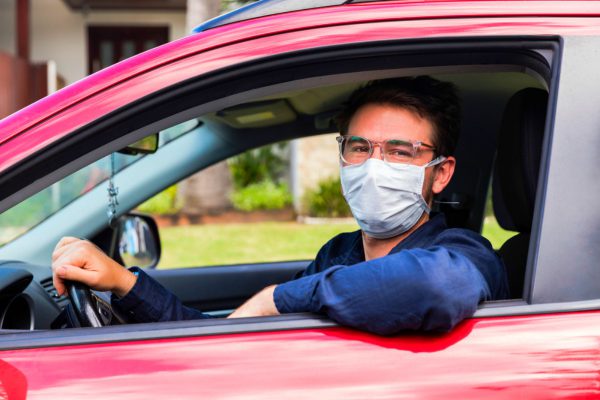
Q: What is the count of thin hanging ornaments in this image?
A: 1